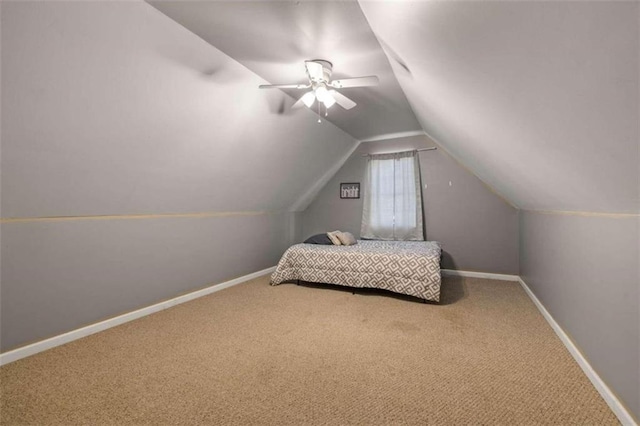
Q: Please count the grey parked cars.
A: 0